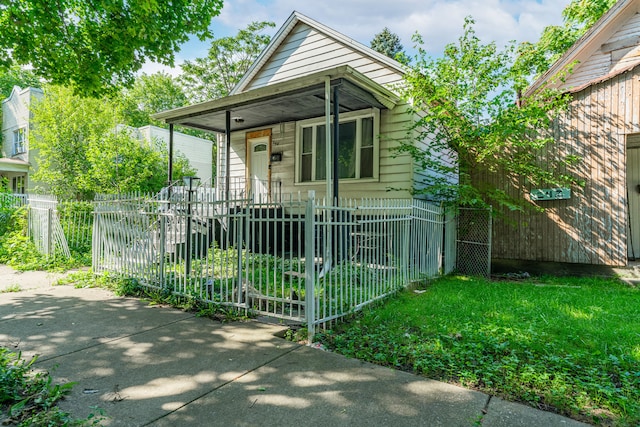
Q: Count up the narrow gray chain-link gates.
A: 1